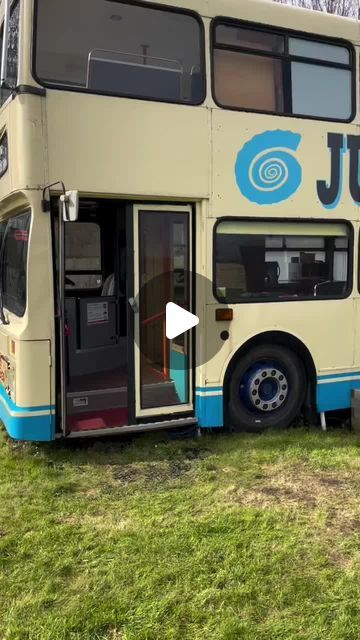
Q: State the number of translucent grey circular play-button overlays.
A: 1